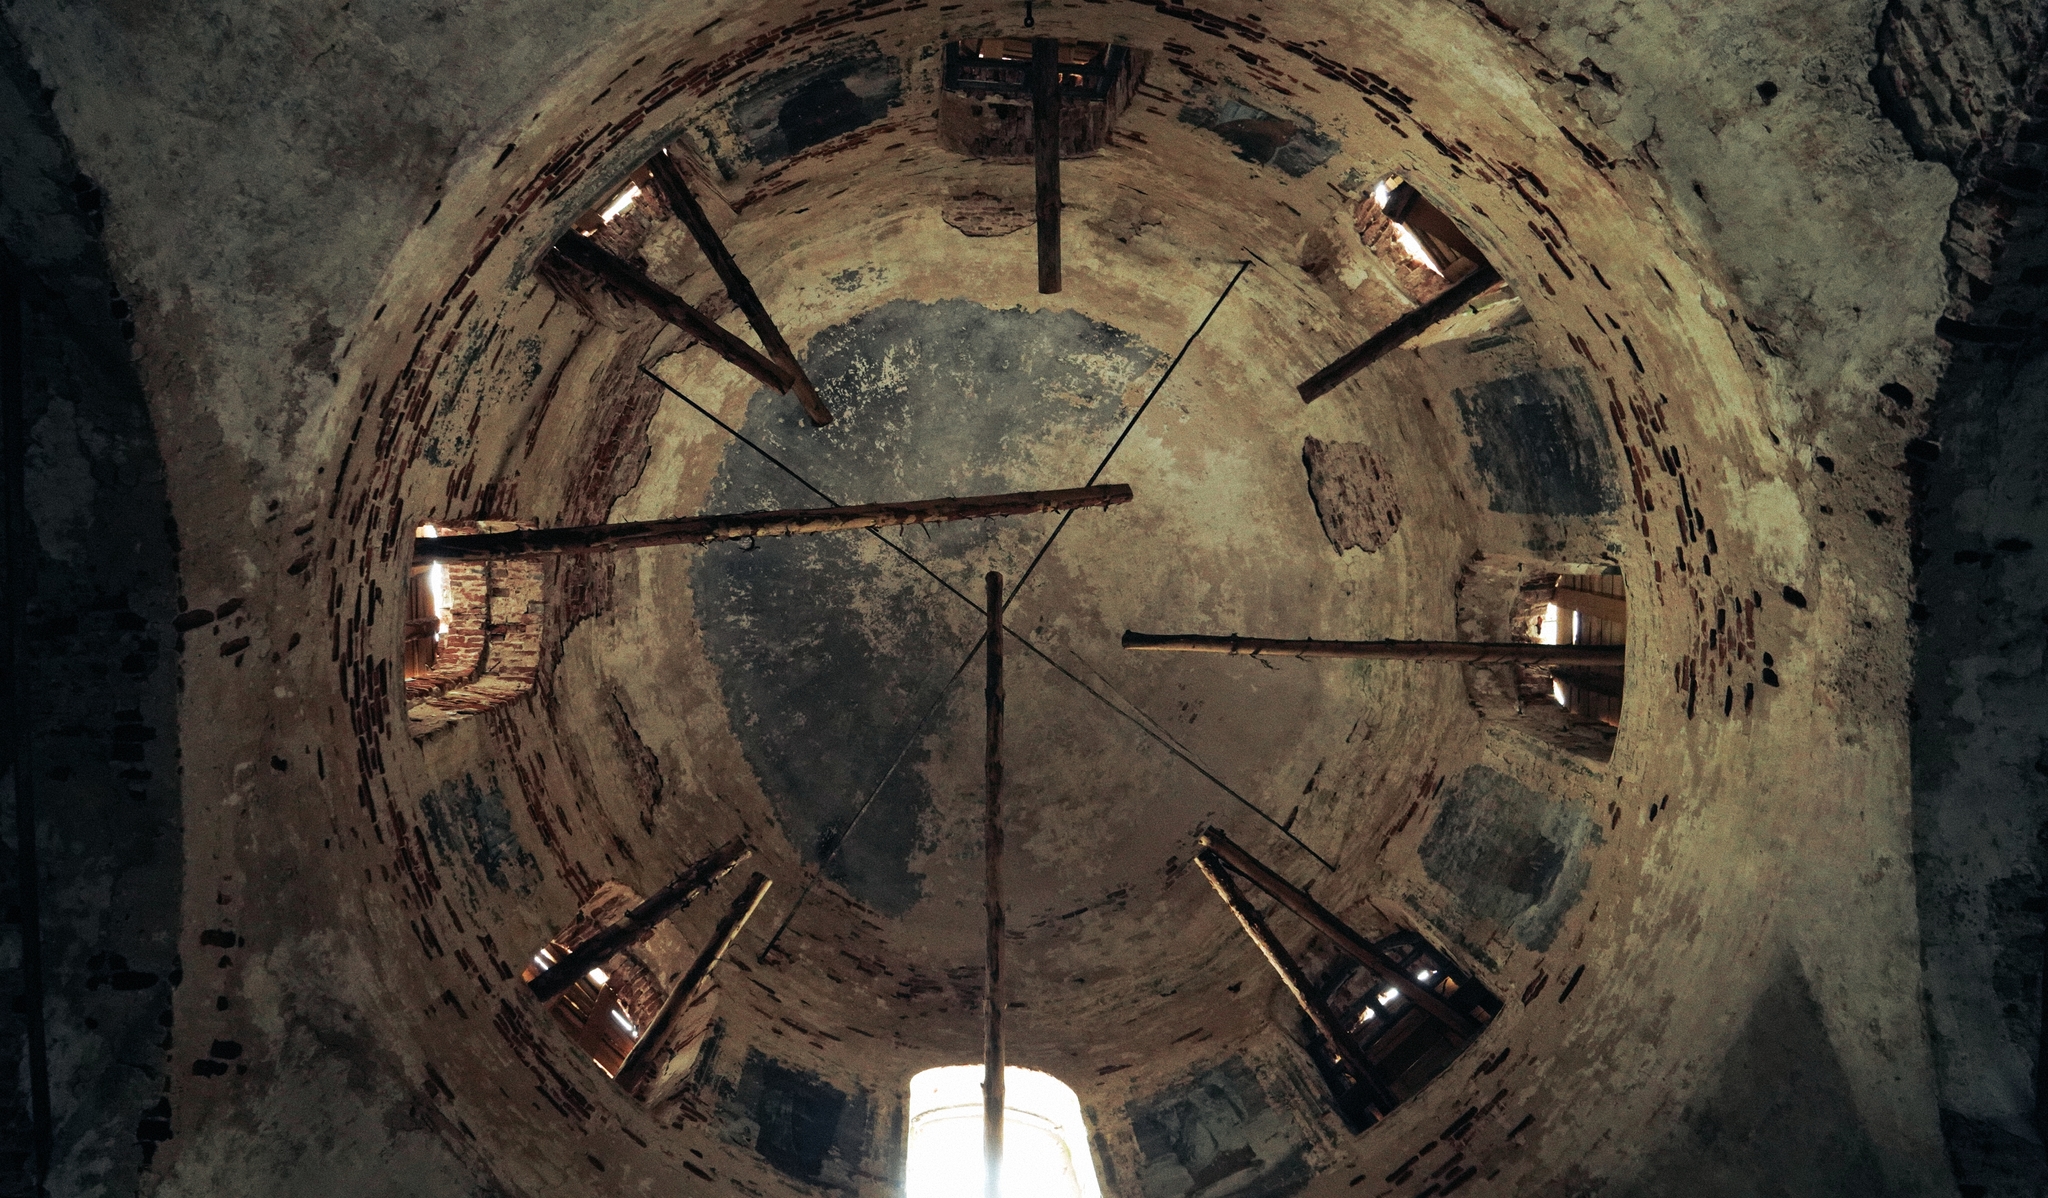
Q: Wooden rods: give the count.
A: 11